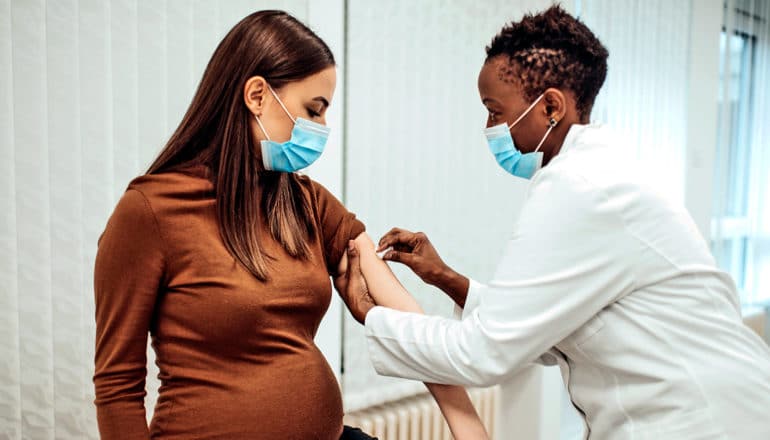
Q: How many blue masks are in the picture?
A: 2